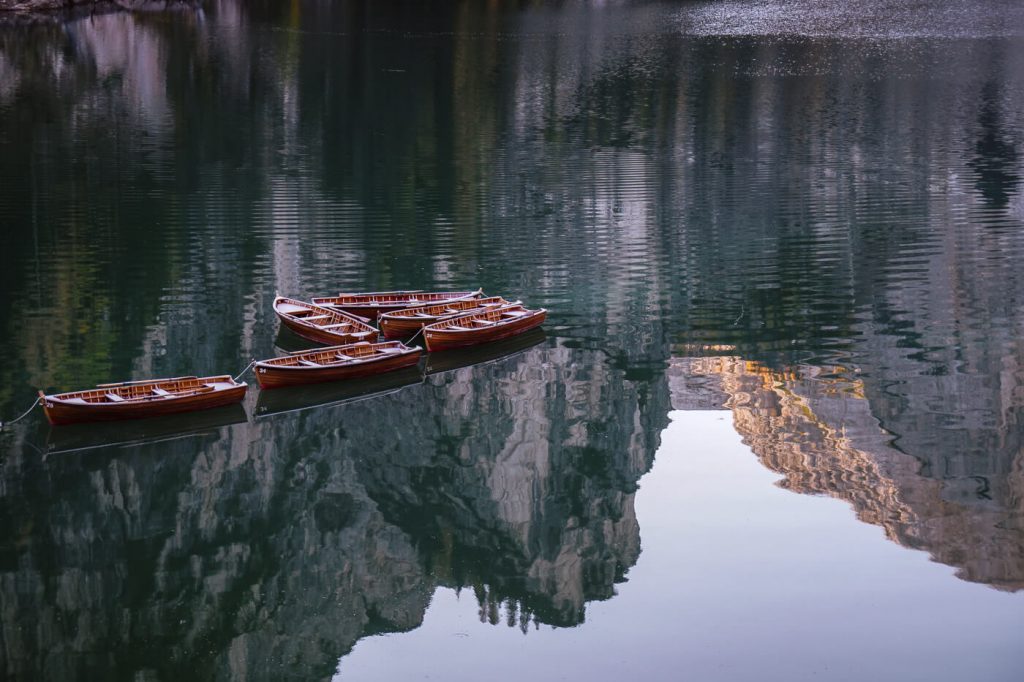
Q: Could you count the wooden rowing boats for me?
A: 6